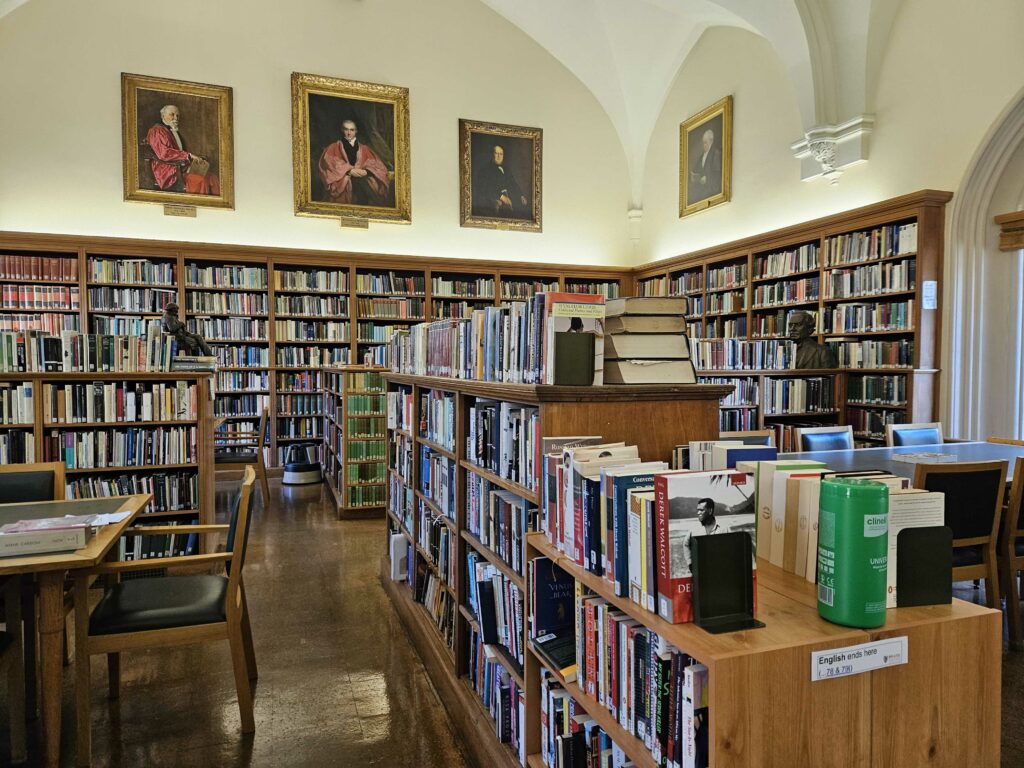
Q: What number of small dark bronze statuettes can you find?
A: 2